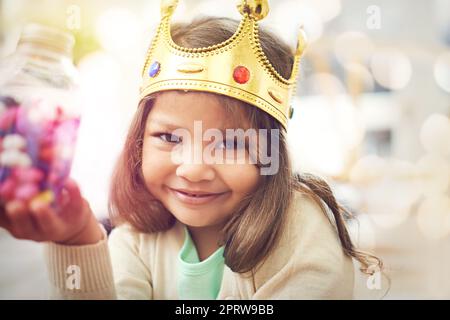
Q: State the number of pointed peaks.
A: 3